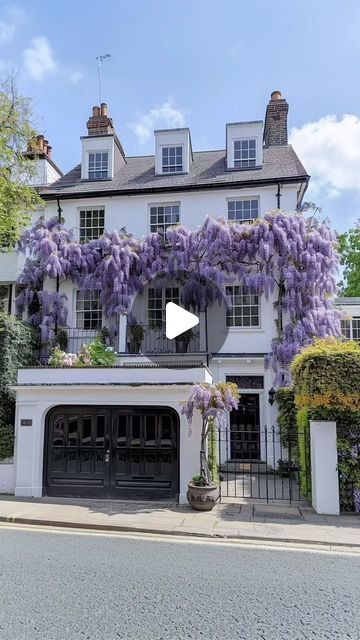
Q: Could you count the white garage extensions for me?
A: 1